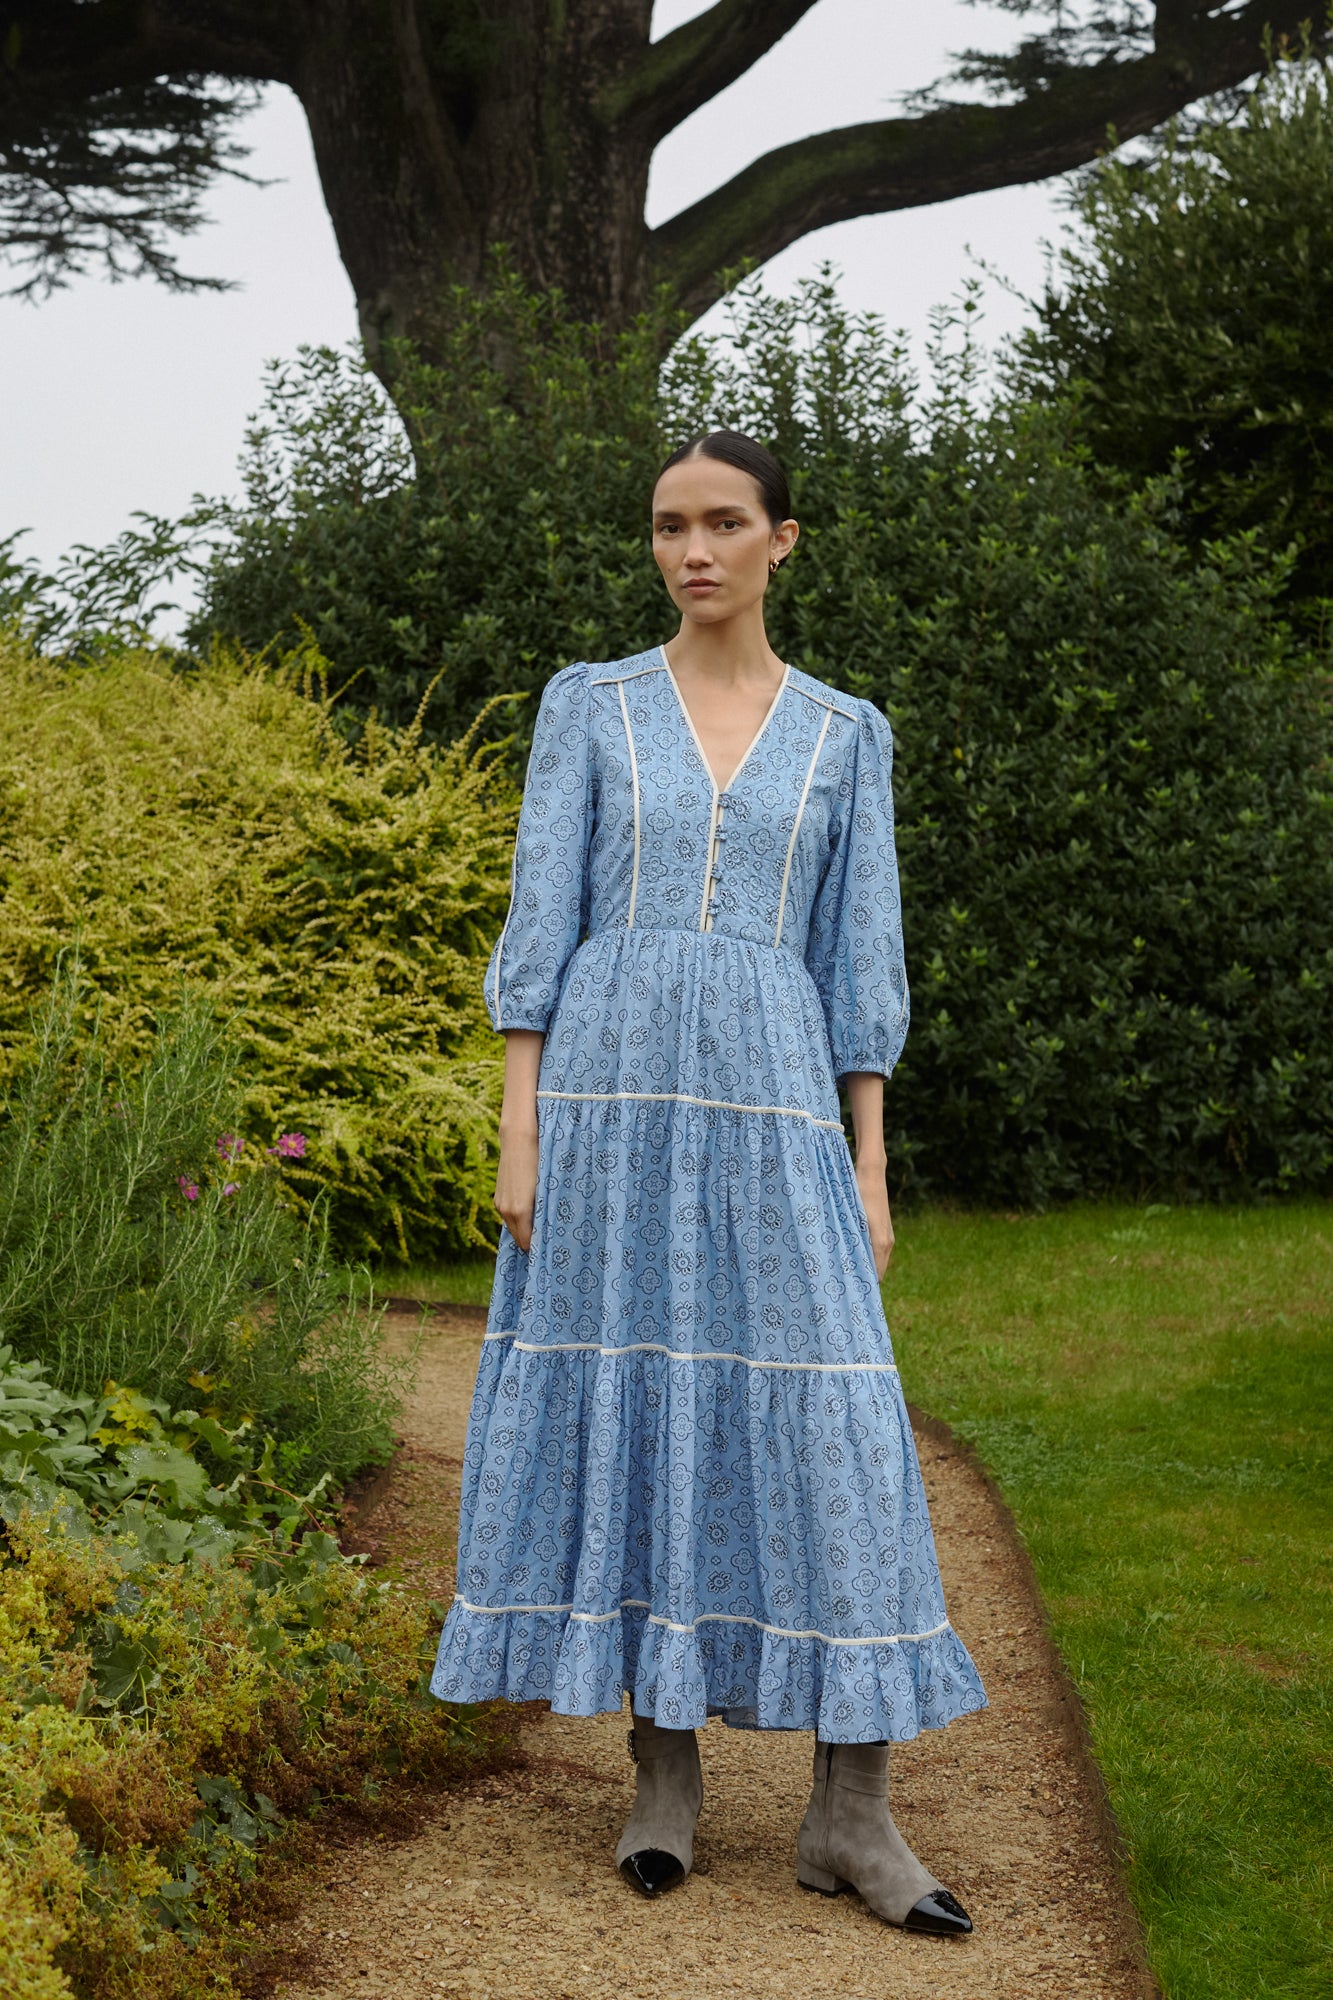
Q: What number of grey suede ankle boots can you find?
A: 2